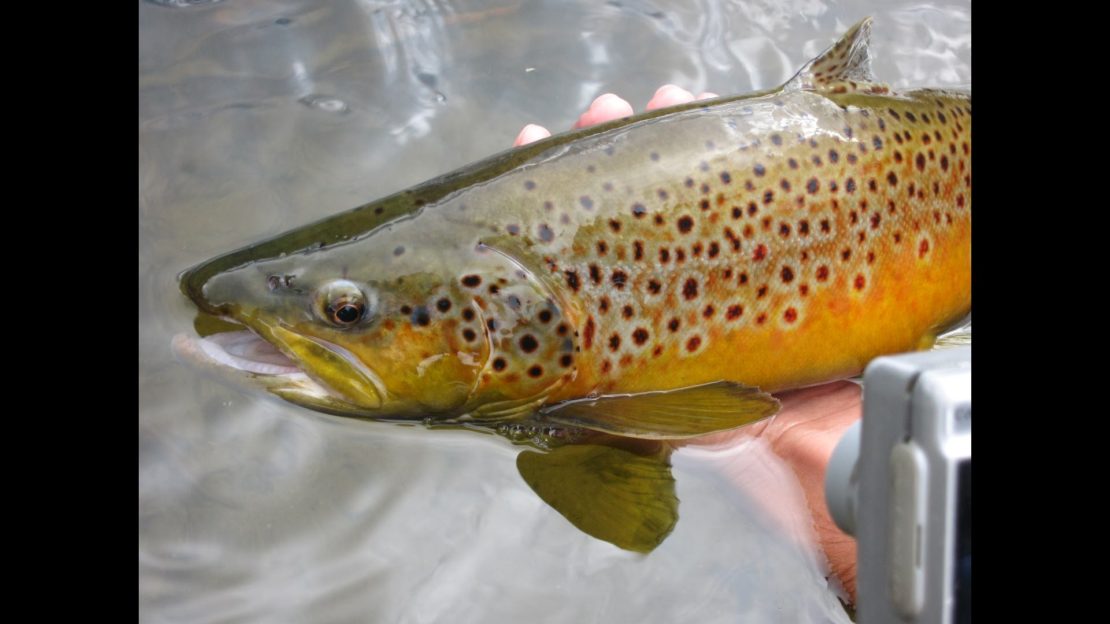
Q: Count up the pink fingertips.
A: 4